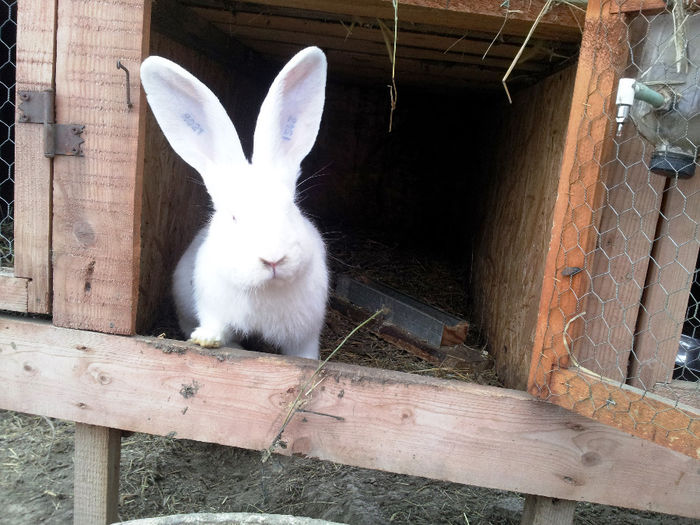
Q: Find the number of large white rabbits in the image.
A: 1